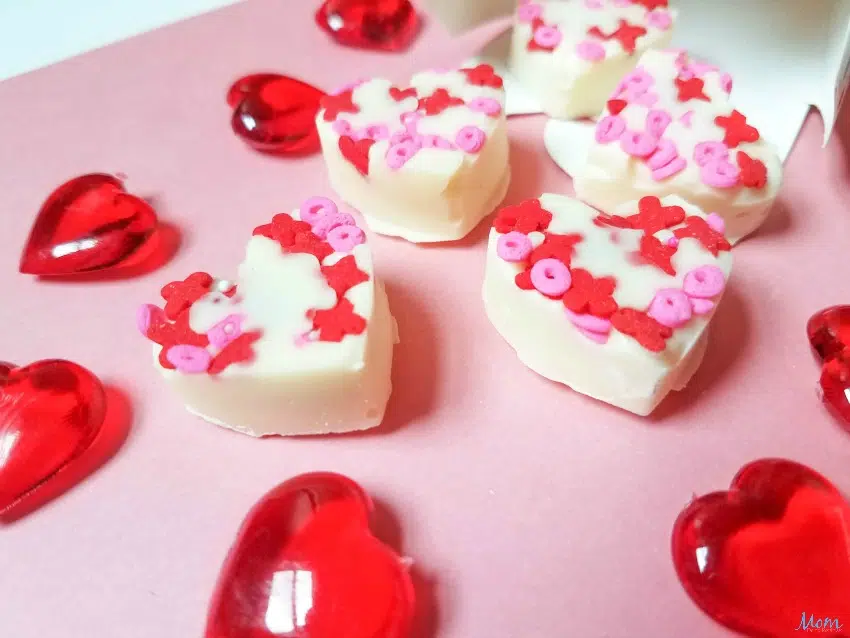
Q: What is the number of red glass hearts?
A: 7